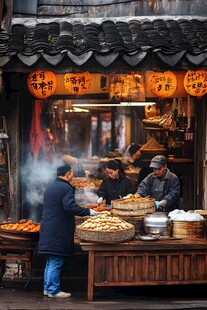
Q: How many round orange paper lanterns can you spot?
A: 4